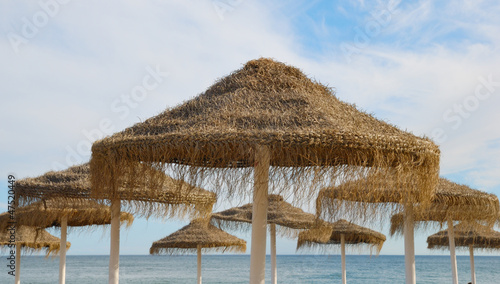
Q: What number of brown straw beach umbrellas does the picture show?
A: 10